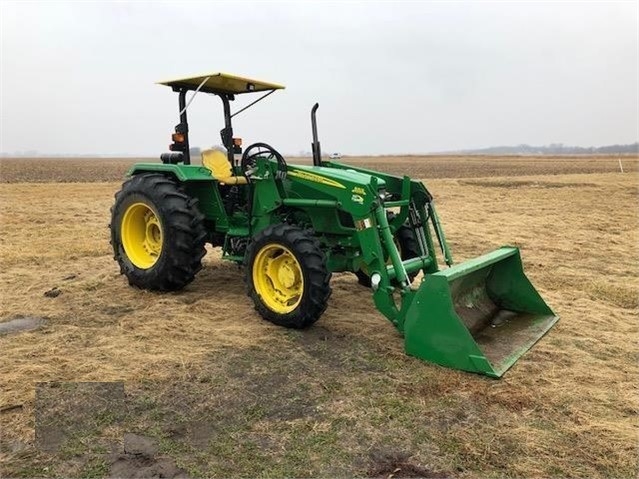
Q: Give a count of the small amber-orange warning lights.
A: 2